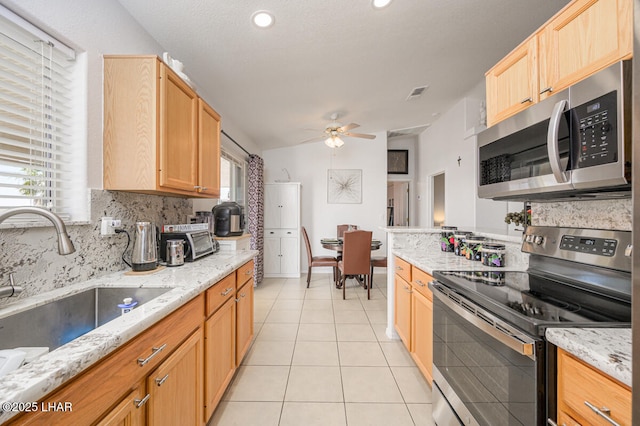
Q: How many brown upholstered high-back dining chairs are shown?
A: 4